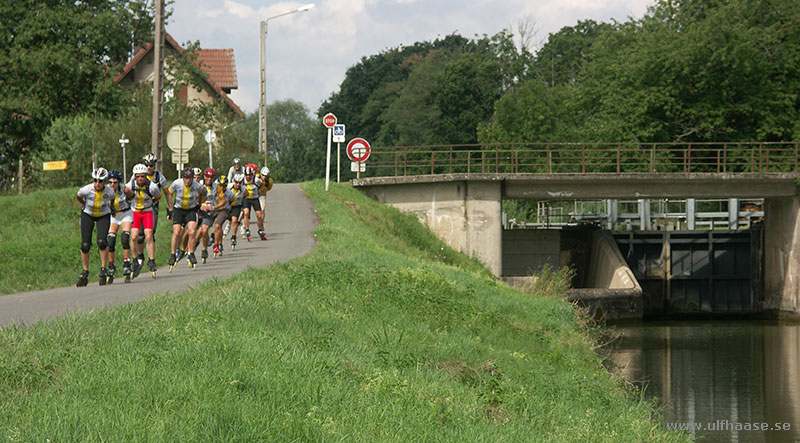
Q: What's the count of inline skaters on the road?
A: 13